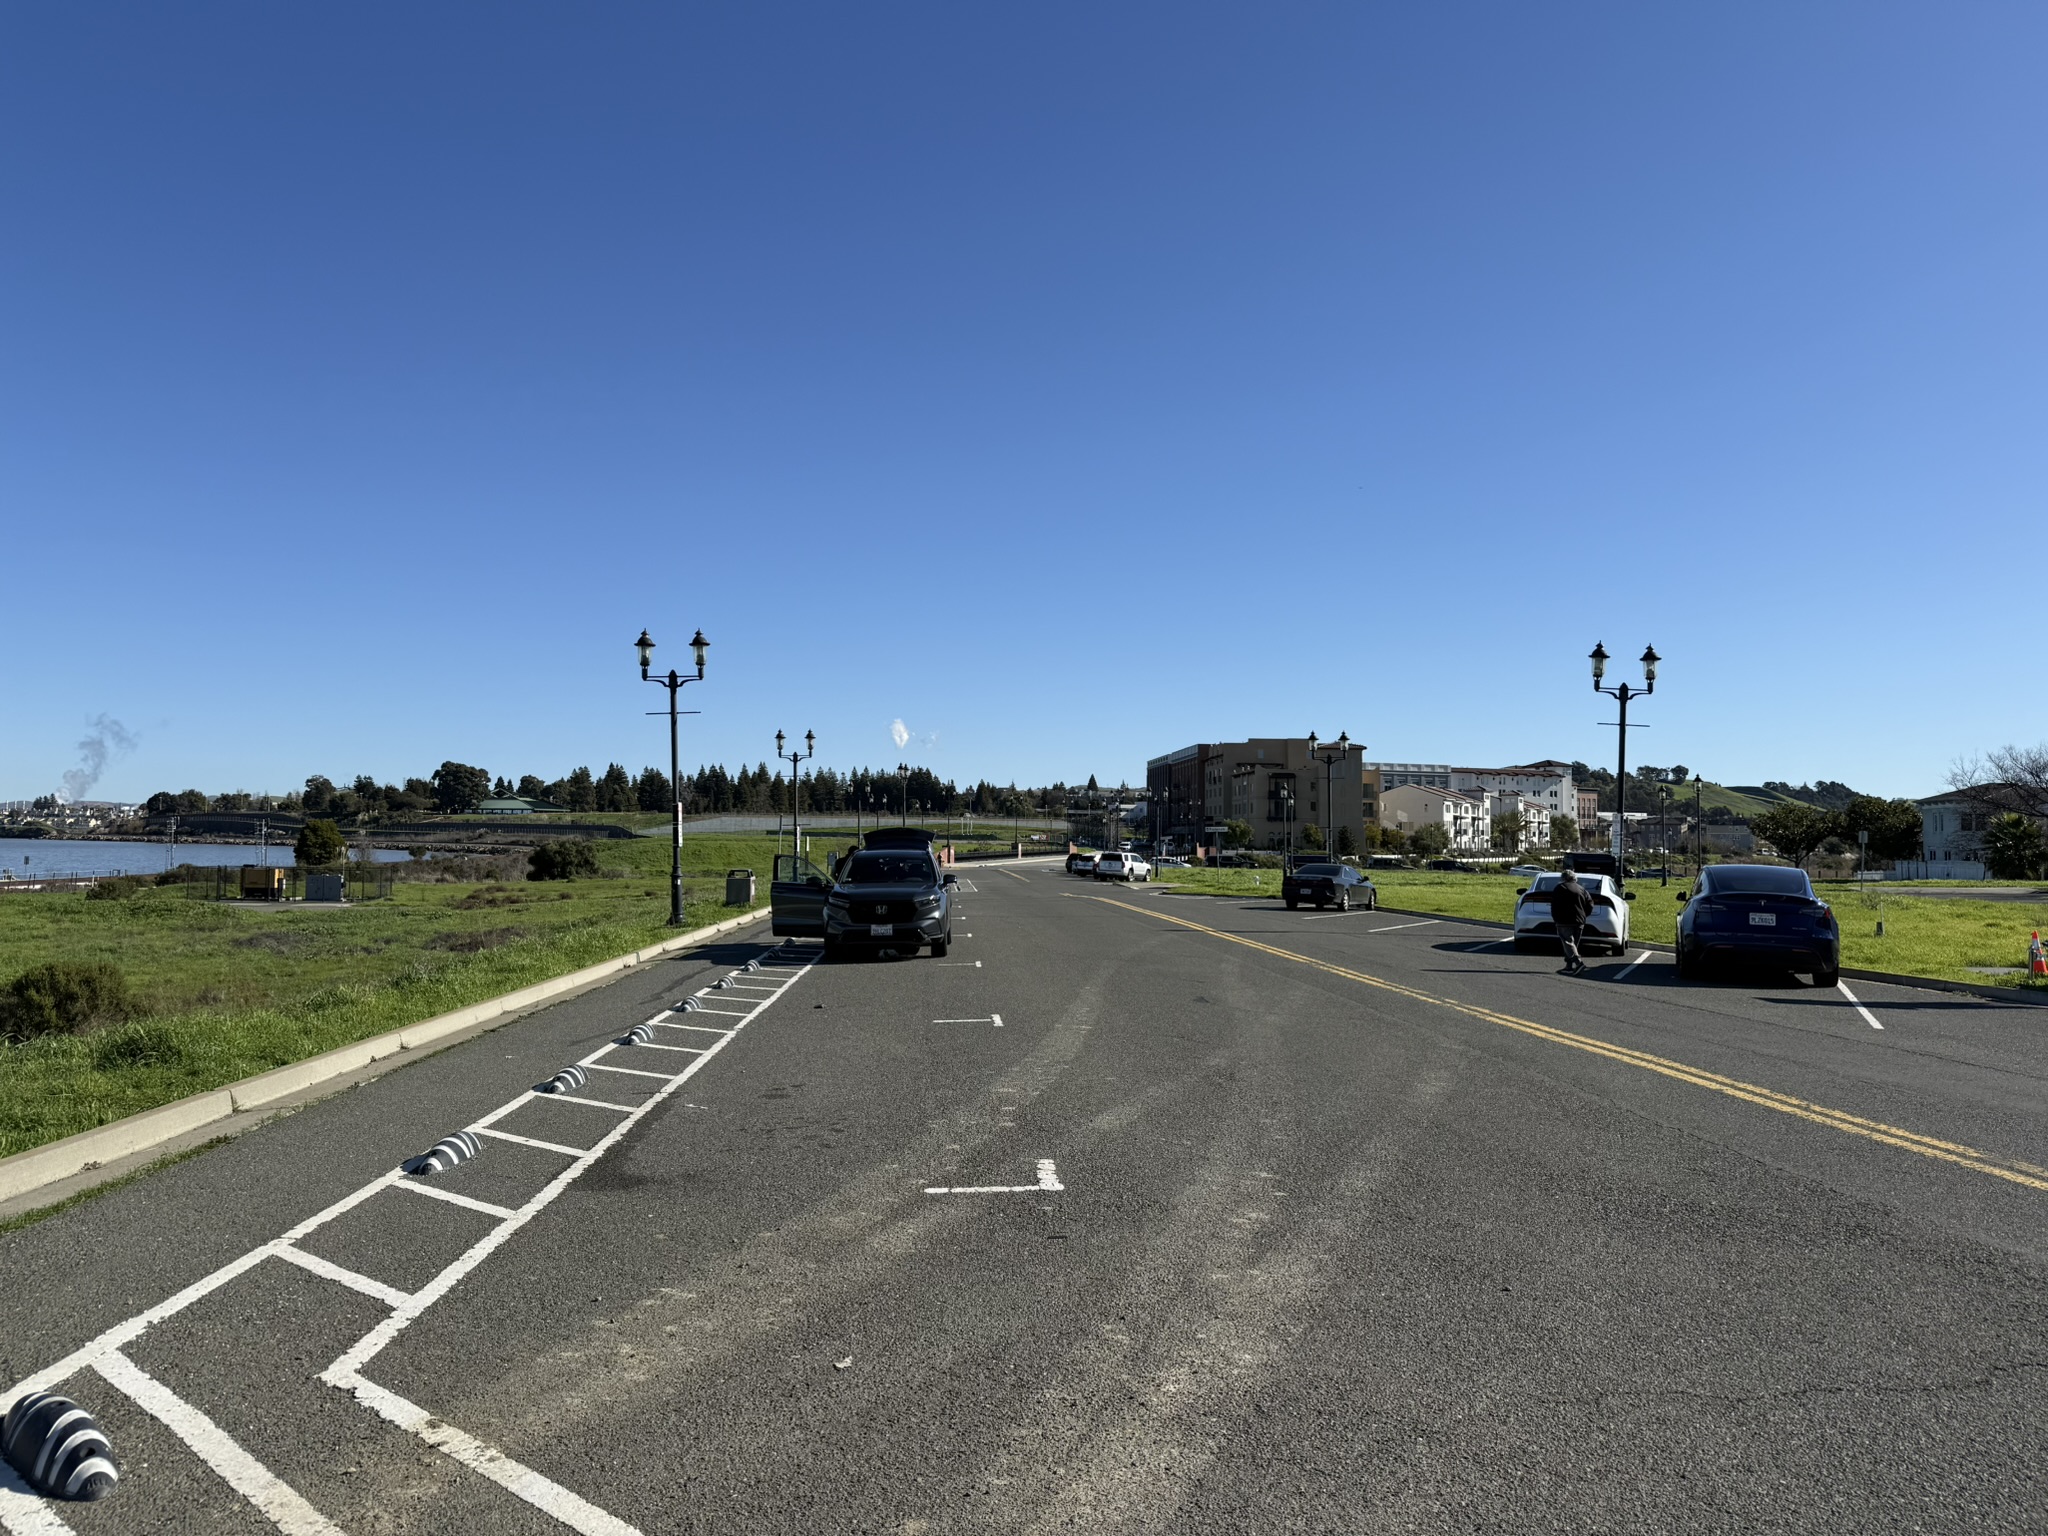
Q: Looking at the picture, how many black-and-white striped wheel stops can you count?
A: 9